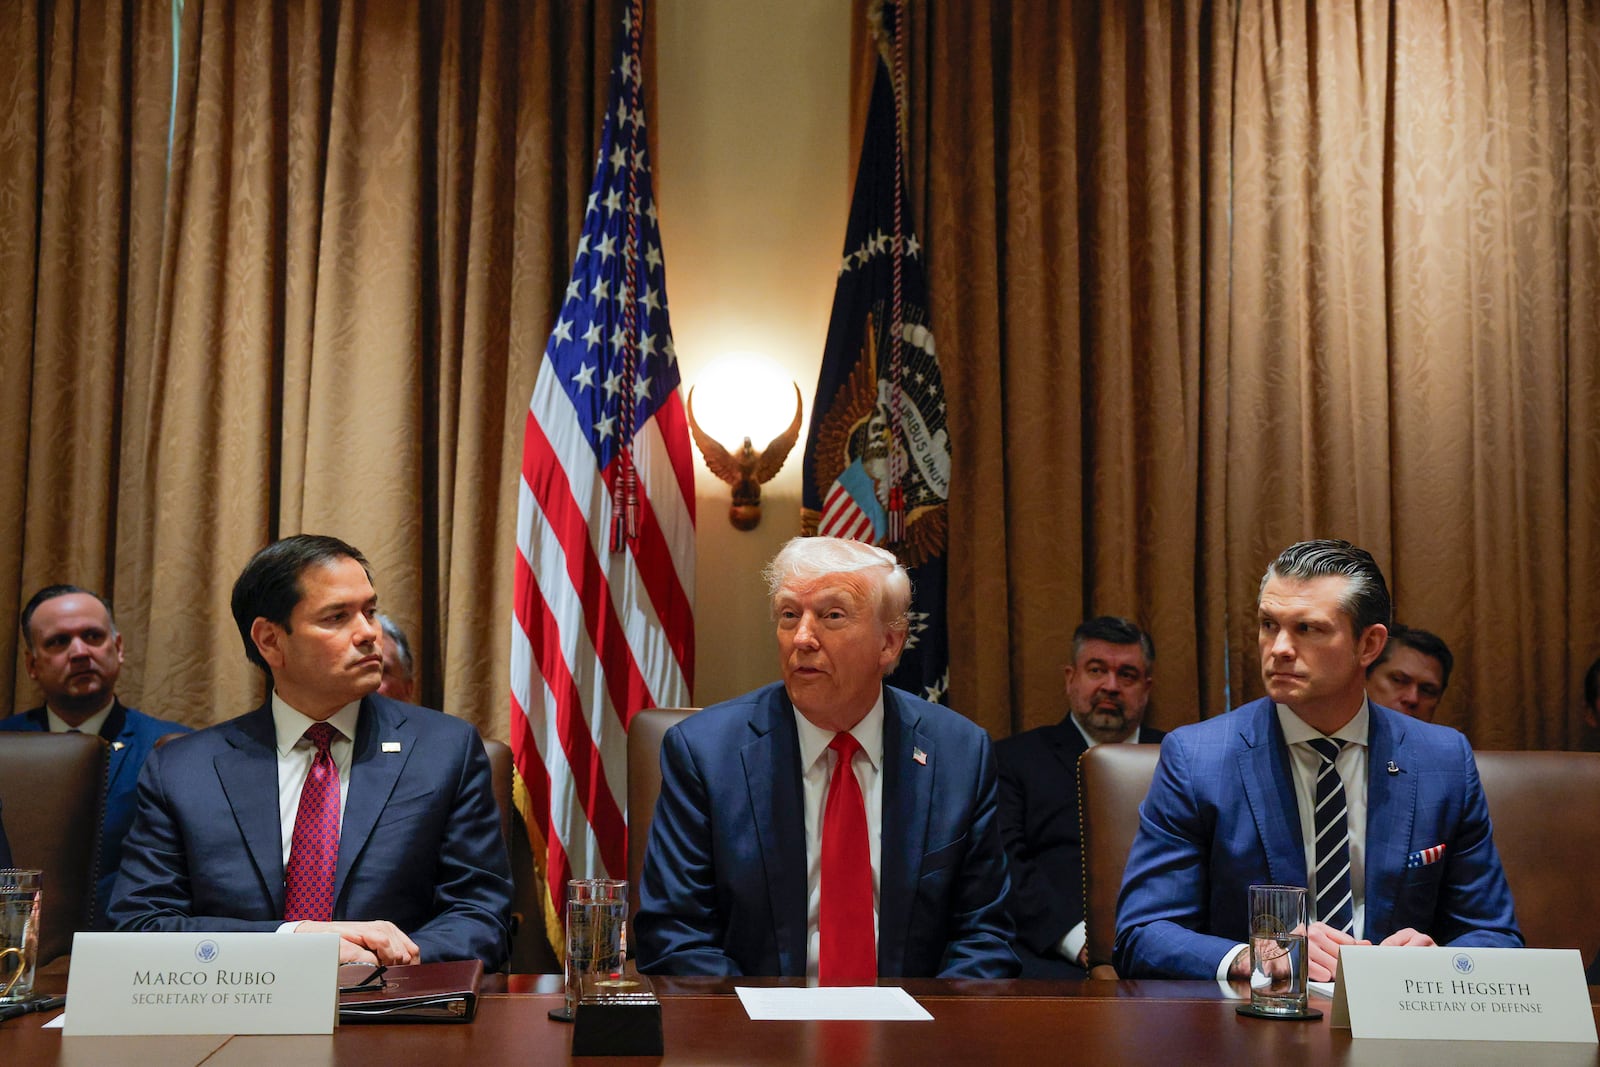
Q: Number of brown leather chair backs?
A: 5